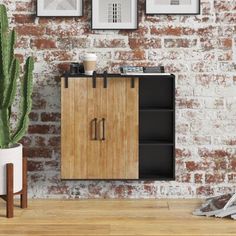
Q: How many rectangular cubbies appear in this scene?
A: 3